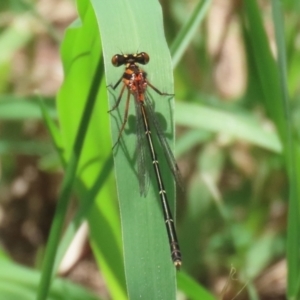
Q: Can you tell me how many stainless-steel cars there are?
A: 0